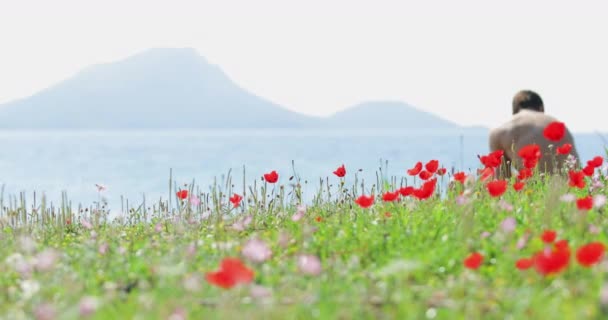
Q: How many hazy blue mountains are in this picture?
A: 2